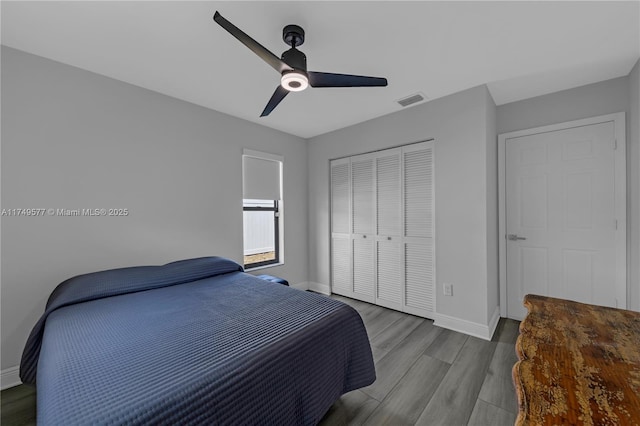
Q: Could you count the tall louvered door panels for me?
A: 4